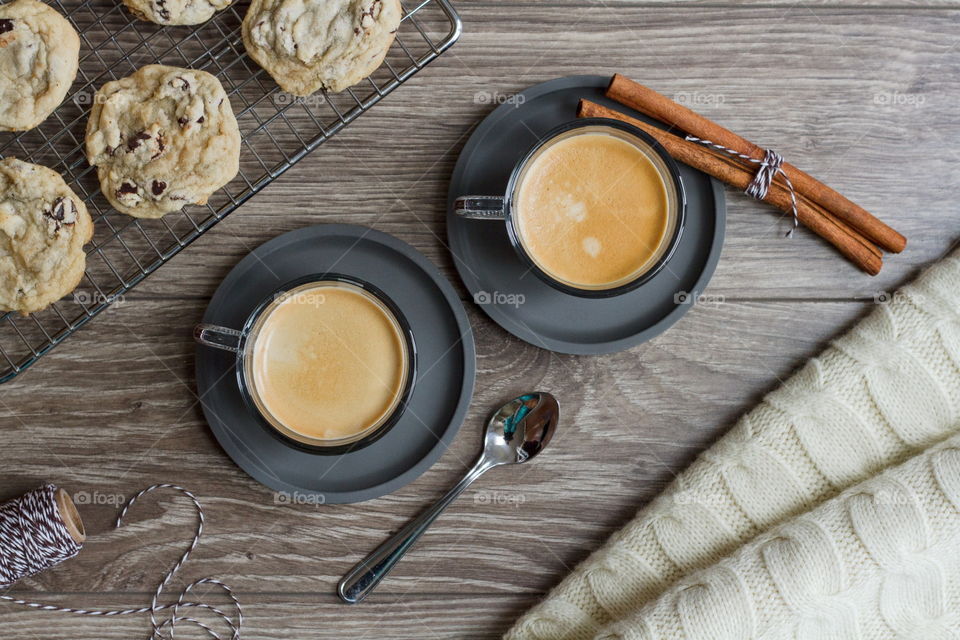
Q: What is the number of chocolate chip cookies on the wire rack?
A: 5